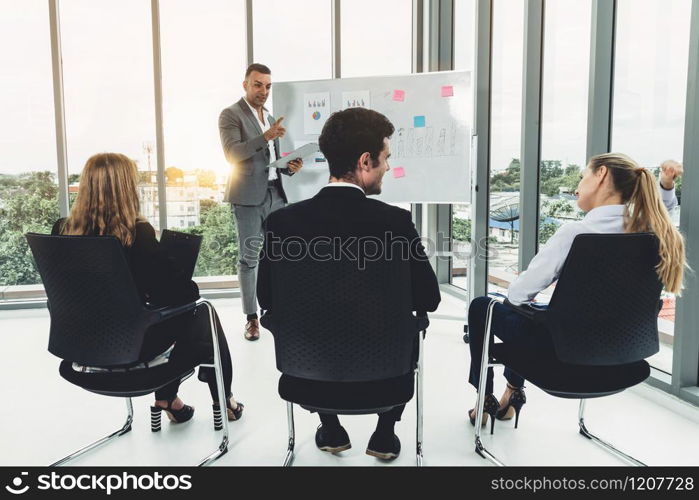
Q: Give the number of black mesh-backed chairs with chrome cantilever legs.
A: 3